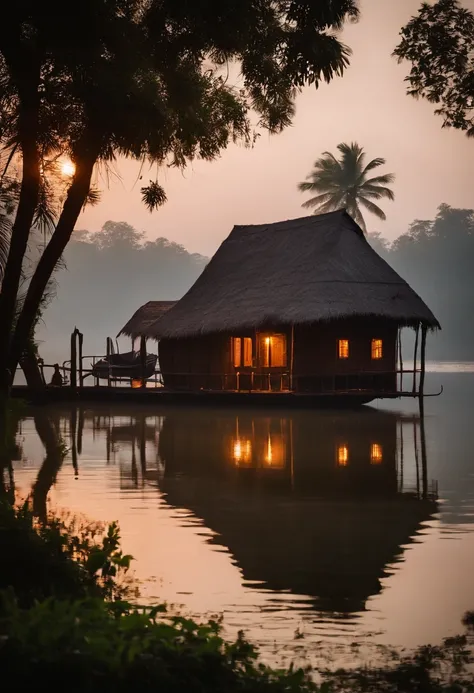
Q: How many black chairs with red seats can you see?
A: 0